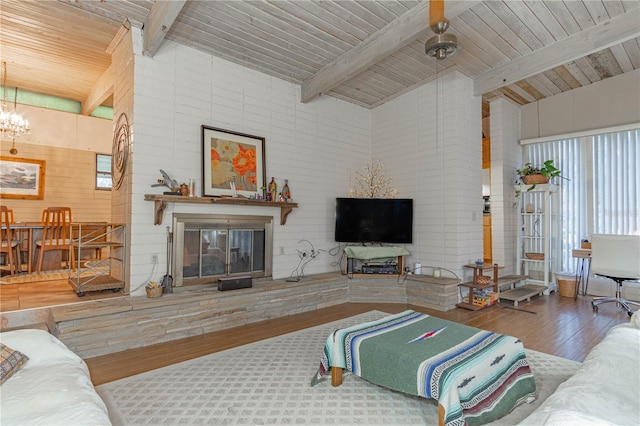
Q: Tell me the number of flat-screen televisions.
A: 1